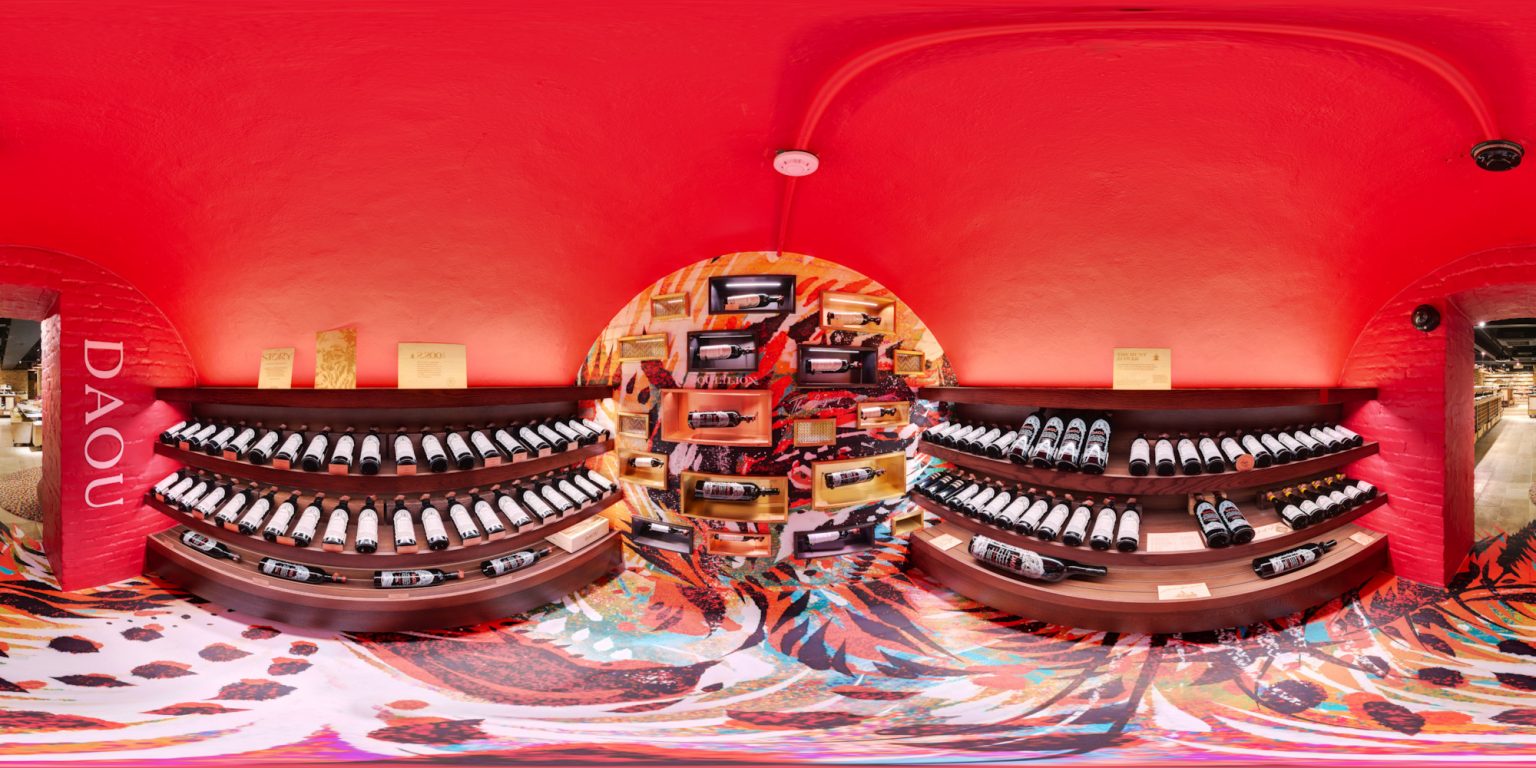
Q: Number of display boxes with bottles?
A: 12